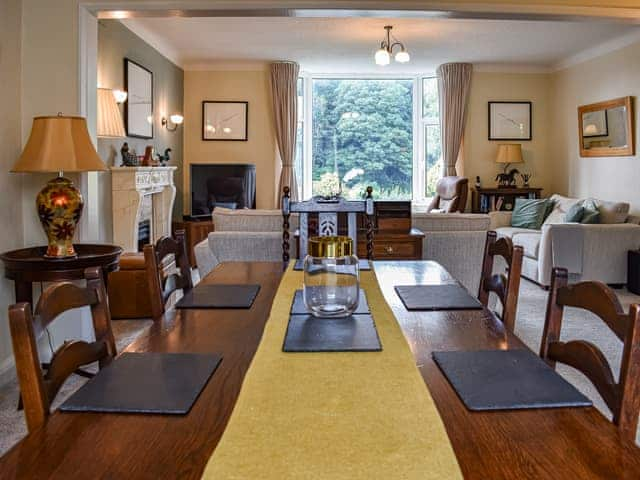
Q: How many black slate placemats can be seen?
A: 7